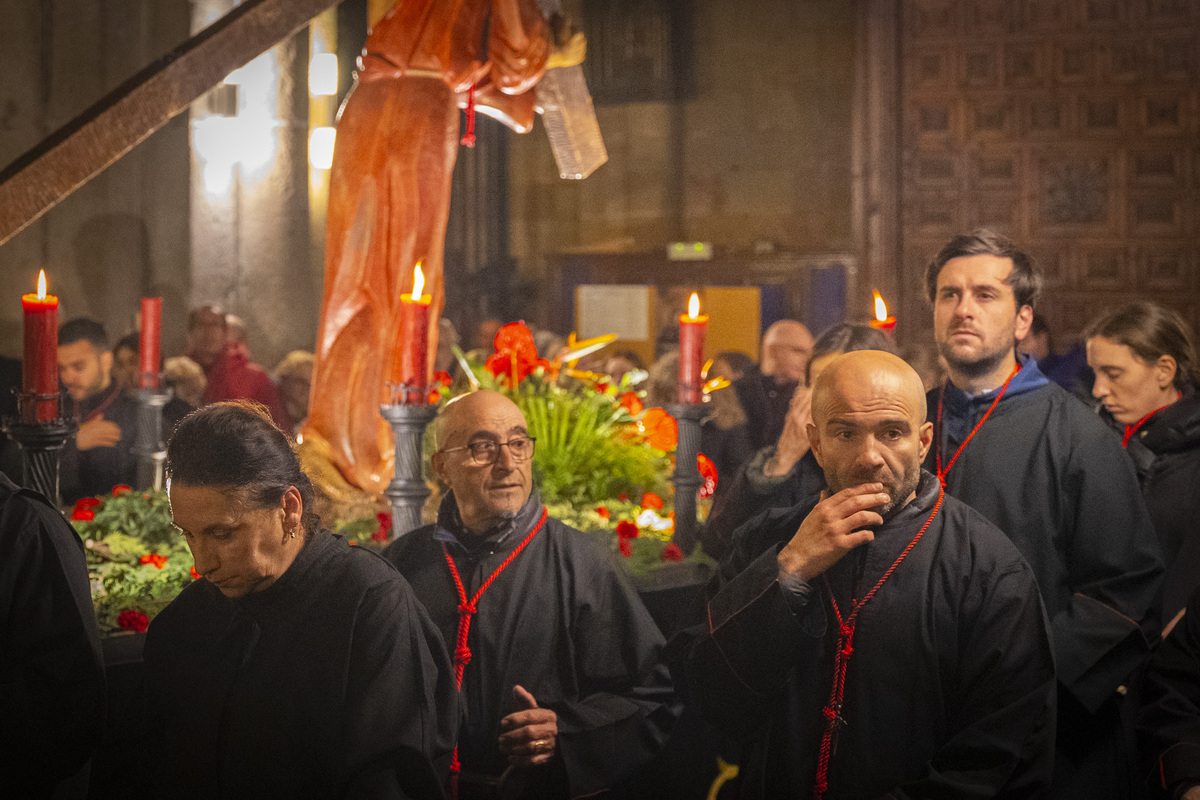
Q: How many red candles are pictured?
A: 5